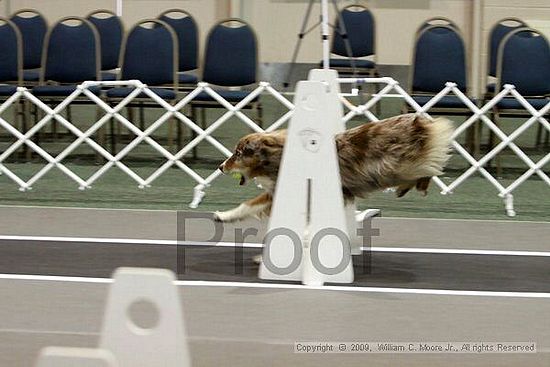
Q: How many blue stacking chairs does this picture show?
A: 12